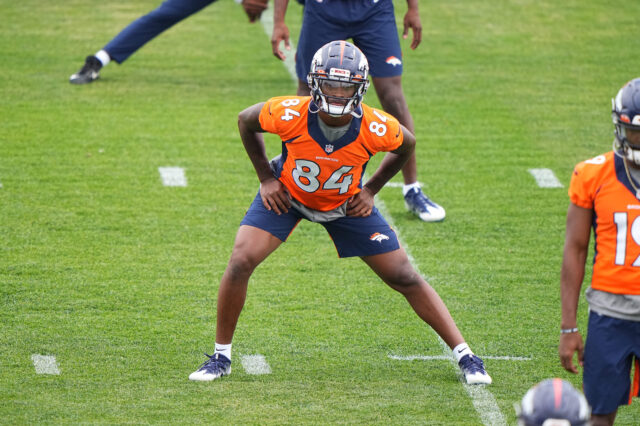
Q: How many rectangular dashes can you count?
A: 4